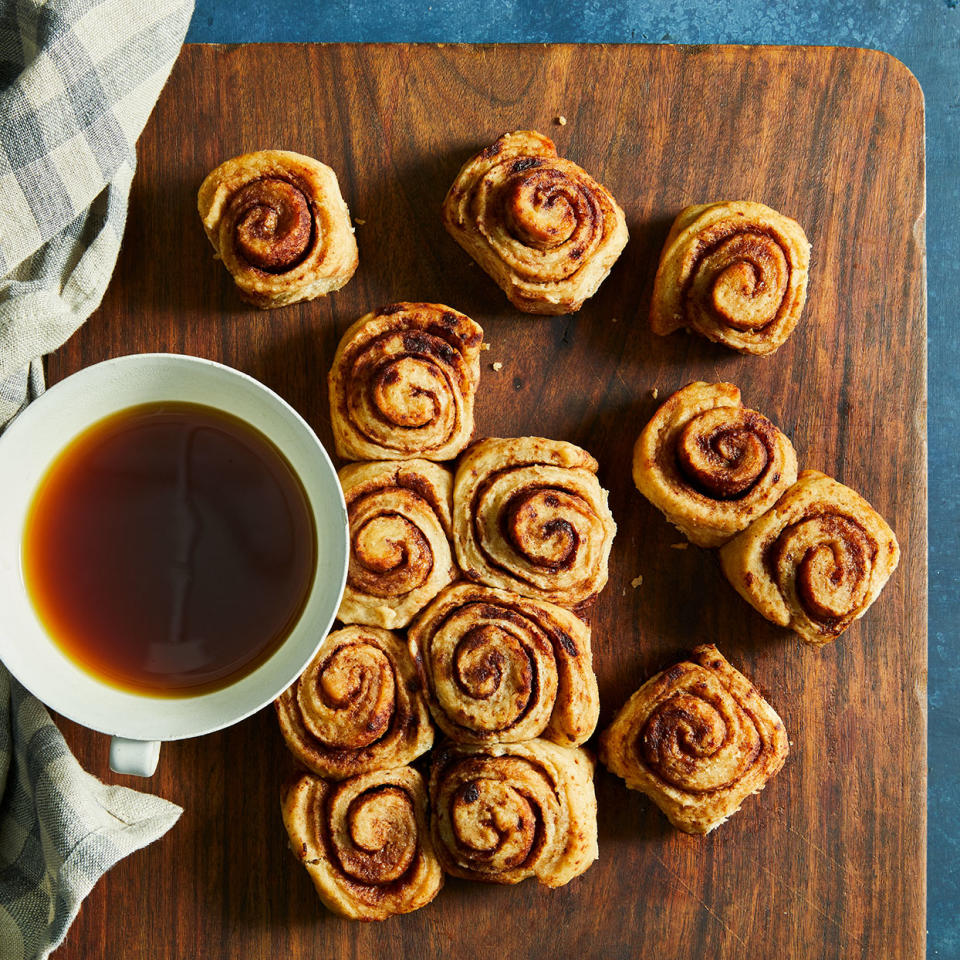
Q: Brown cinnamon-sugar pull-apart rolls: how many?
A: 13